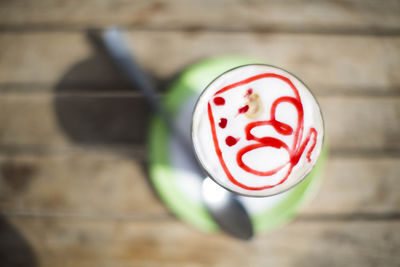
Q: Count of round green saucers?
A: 1